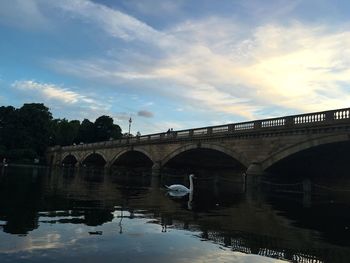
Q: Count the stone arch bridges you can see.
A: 1